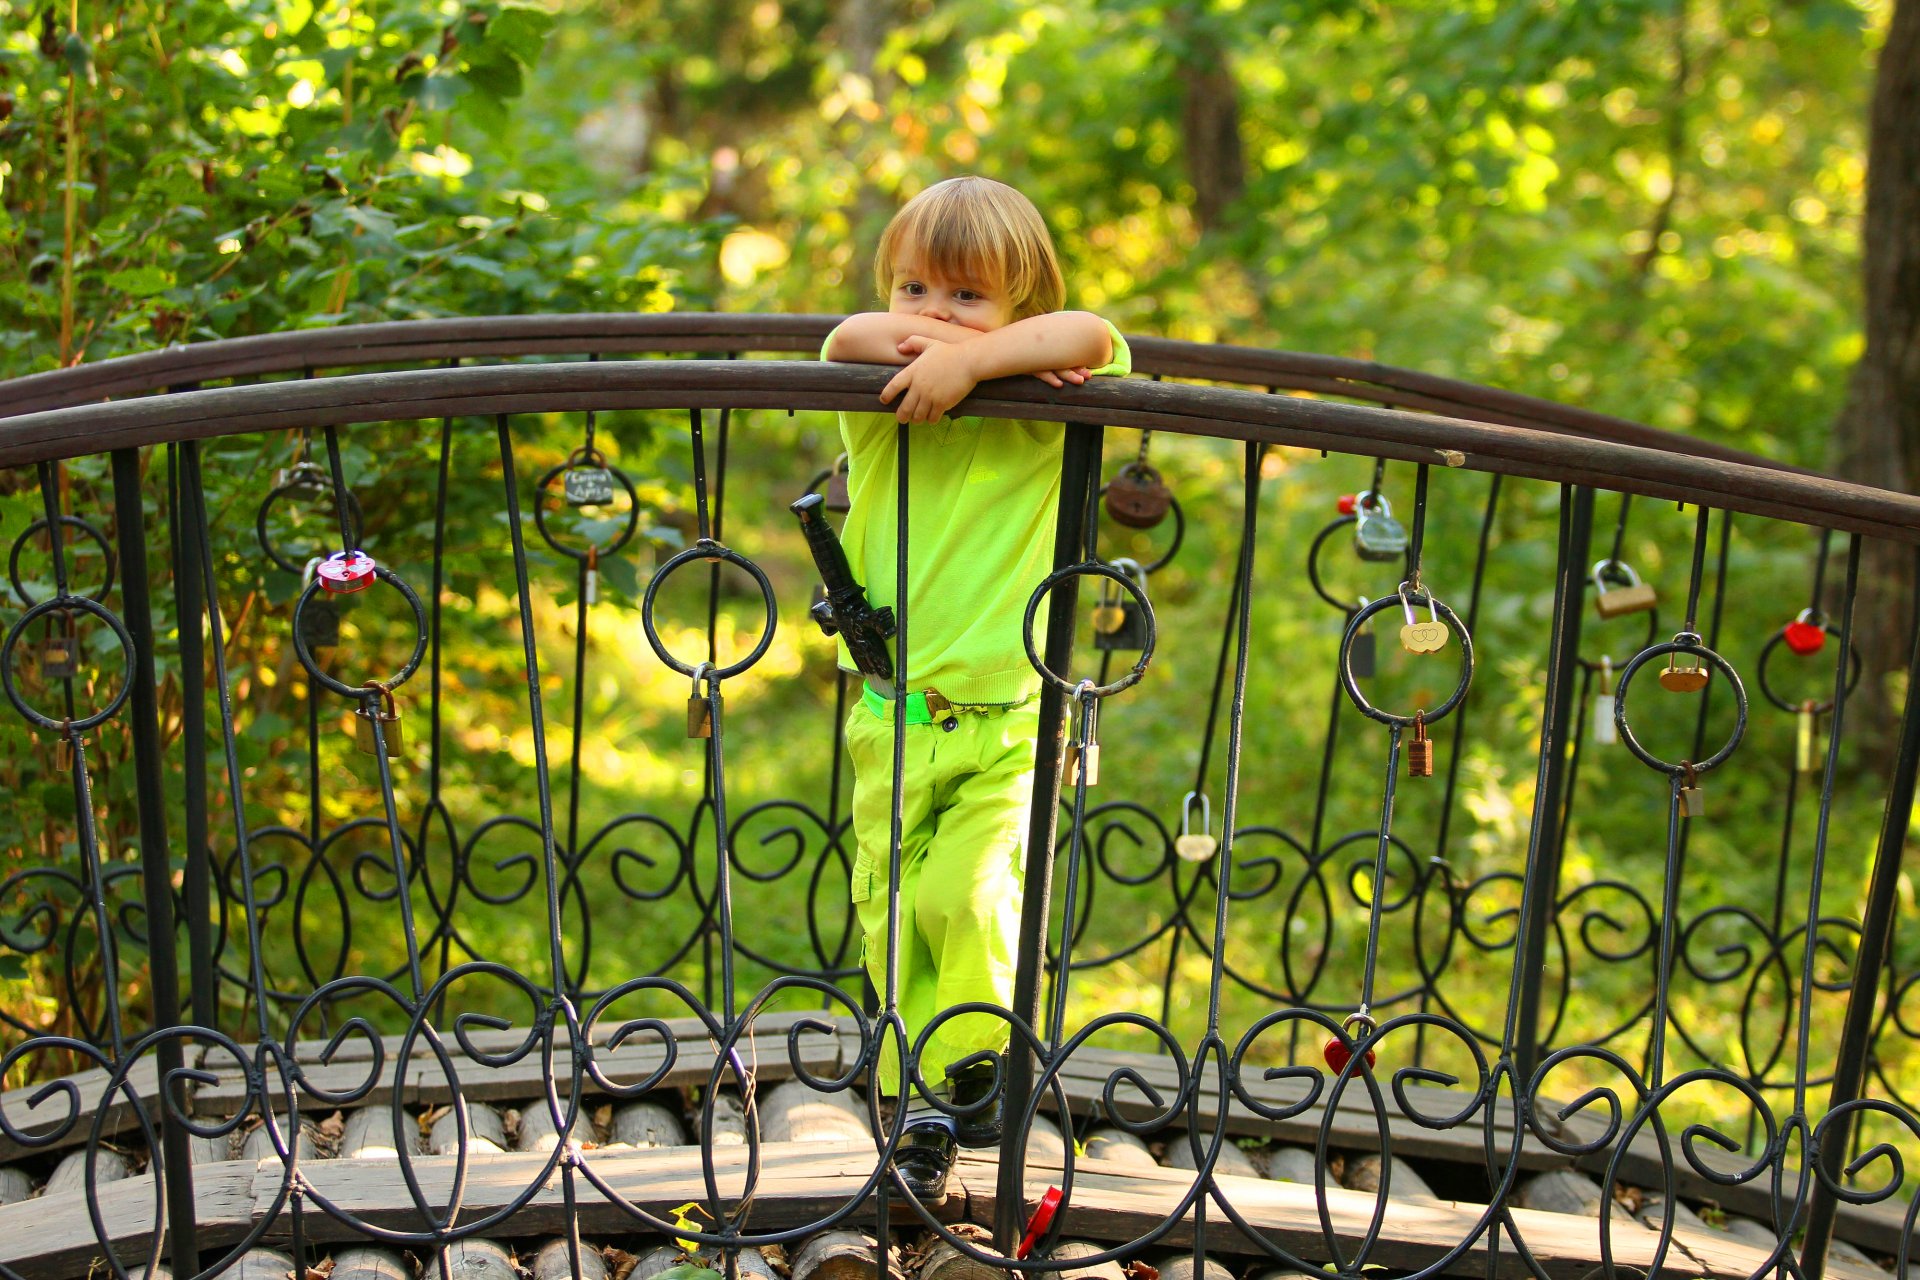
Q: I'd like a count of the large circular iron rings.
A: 14